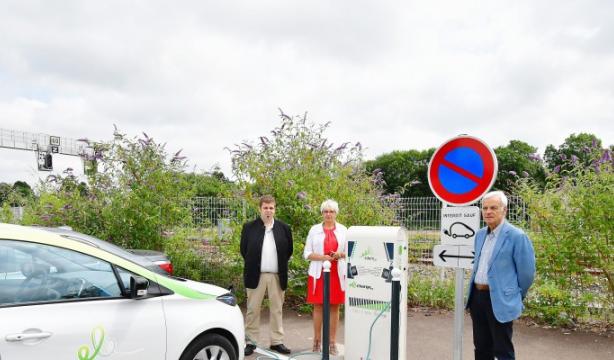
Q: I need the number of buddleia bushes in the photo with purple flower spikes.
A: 3